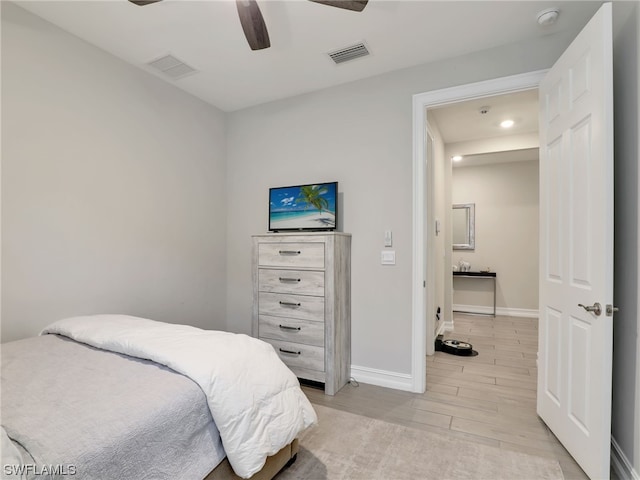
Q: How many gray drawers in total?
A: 5